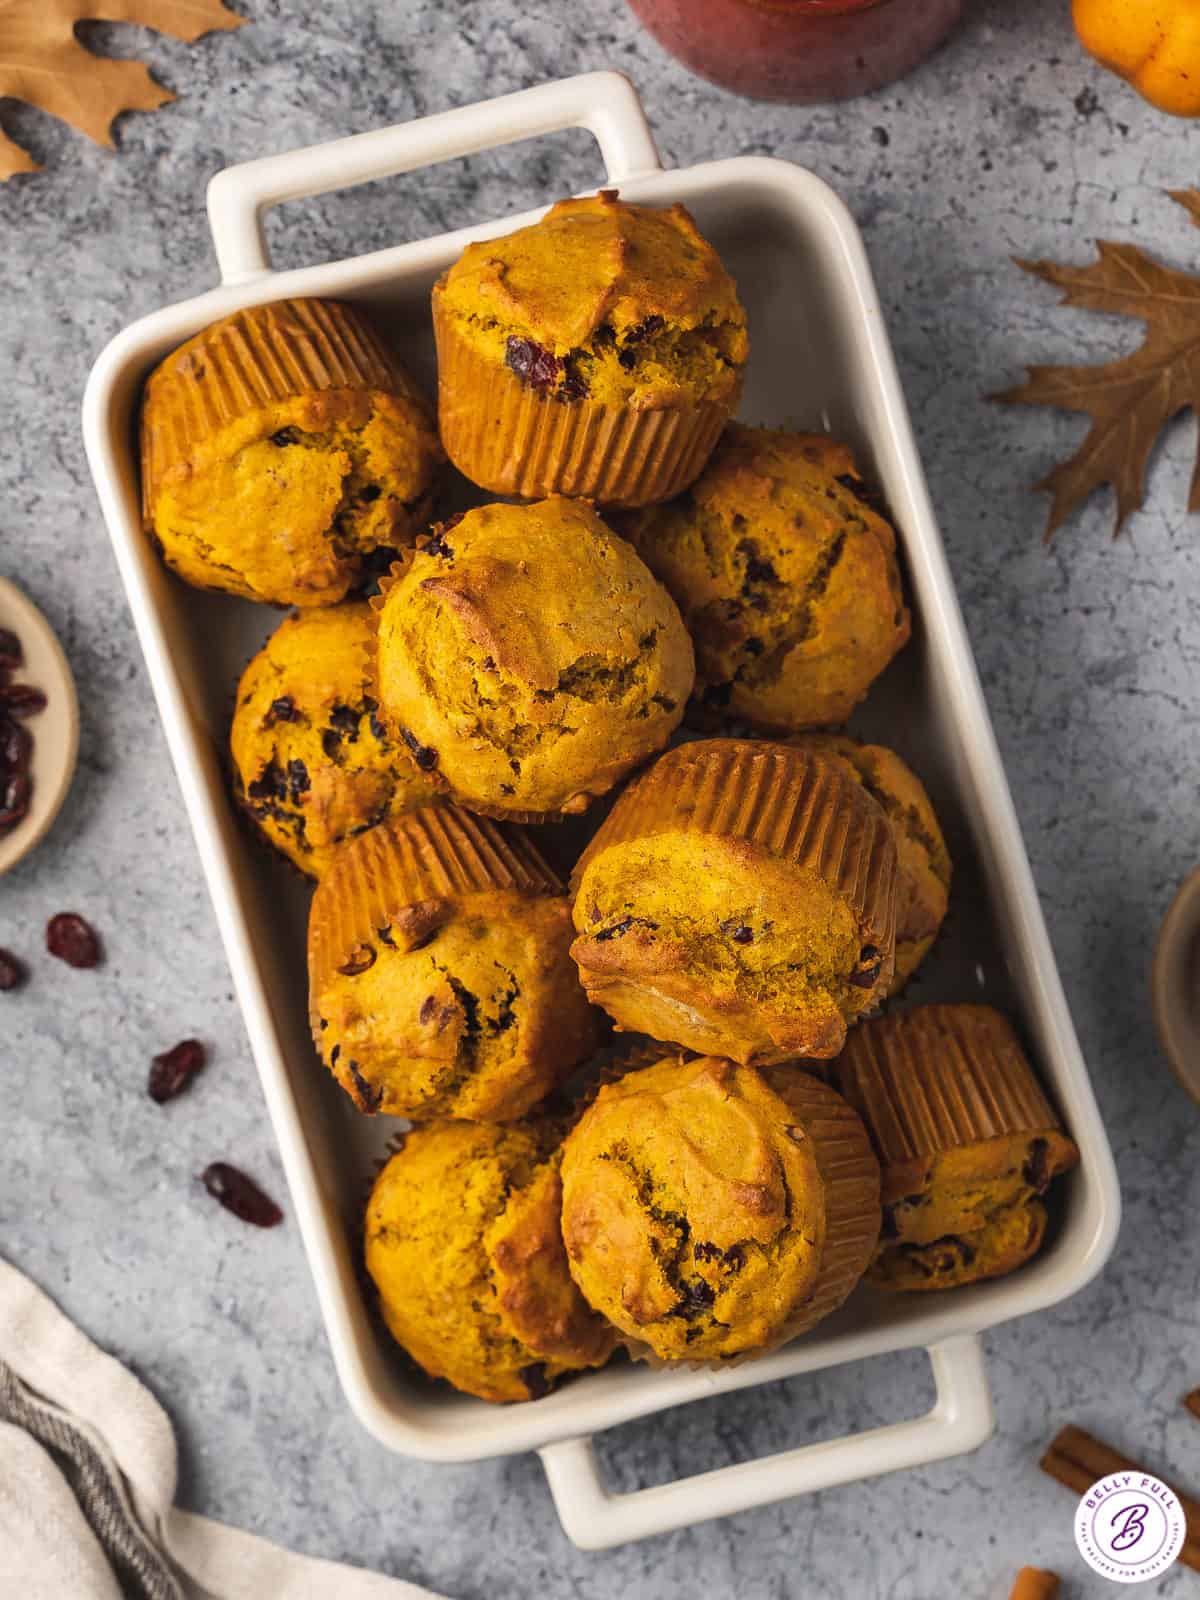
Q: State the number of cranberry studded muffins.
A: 11